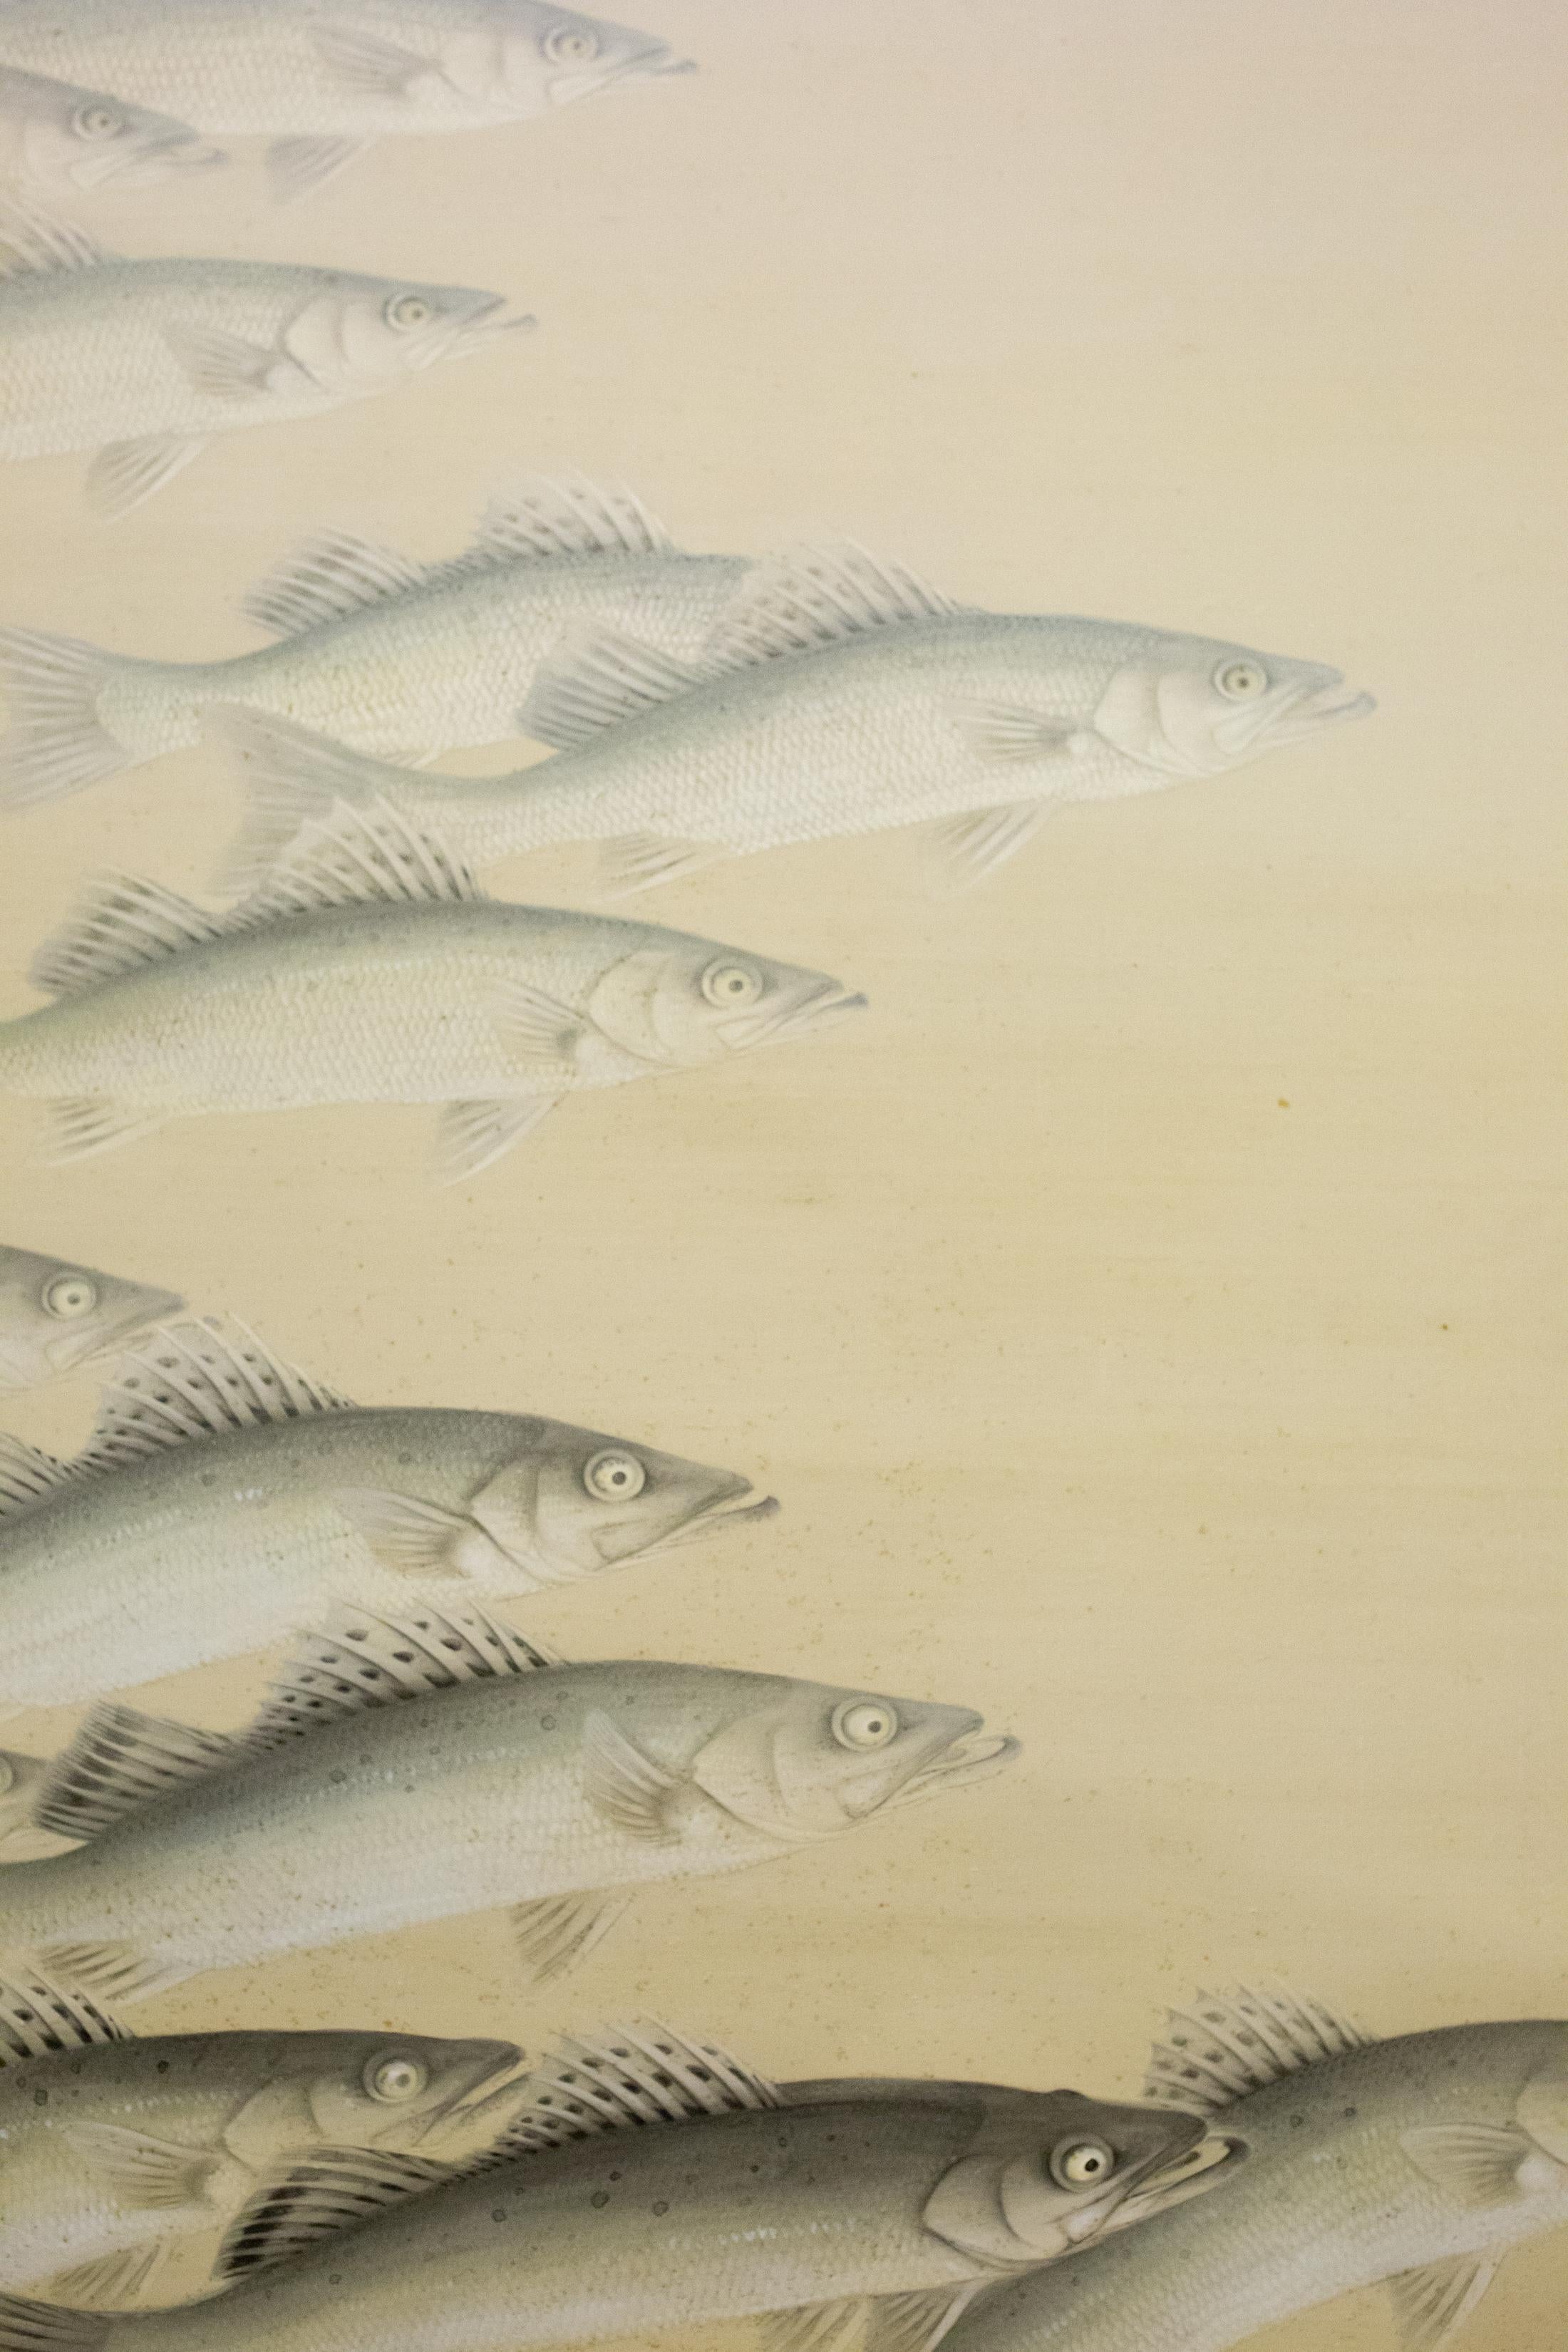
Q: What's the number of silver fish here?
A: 13